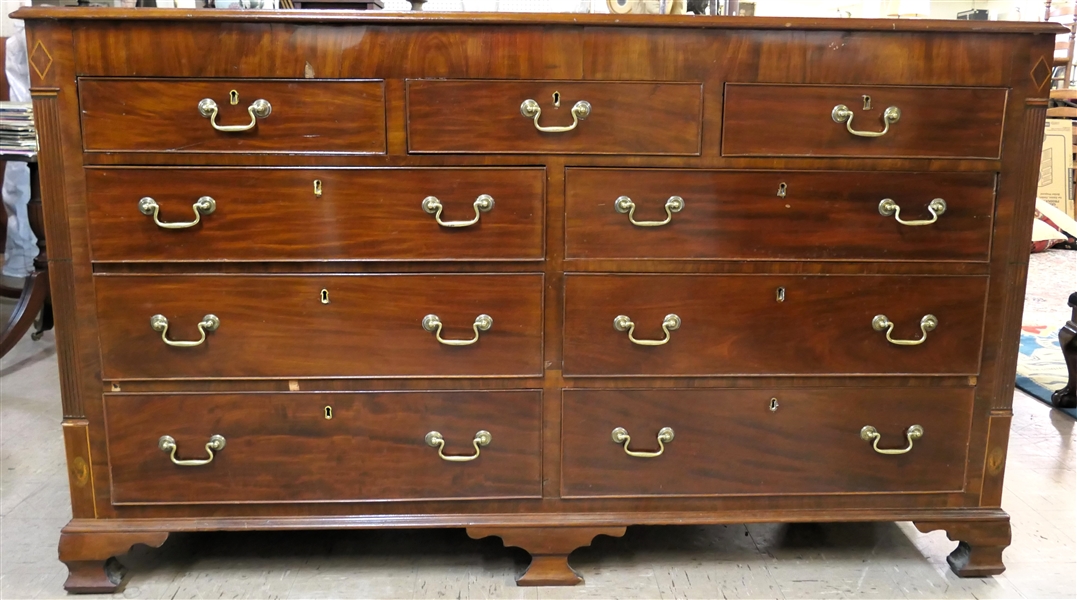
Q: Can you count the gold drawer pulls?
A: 15